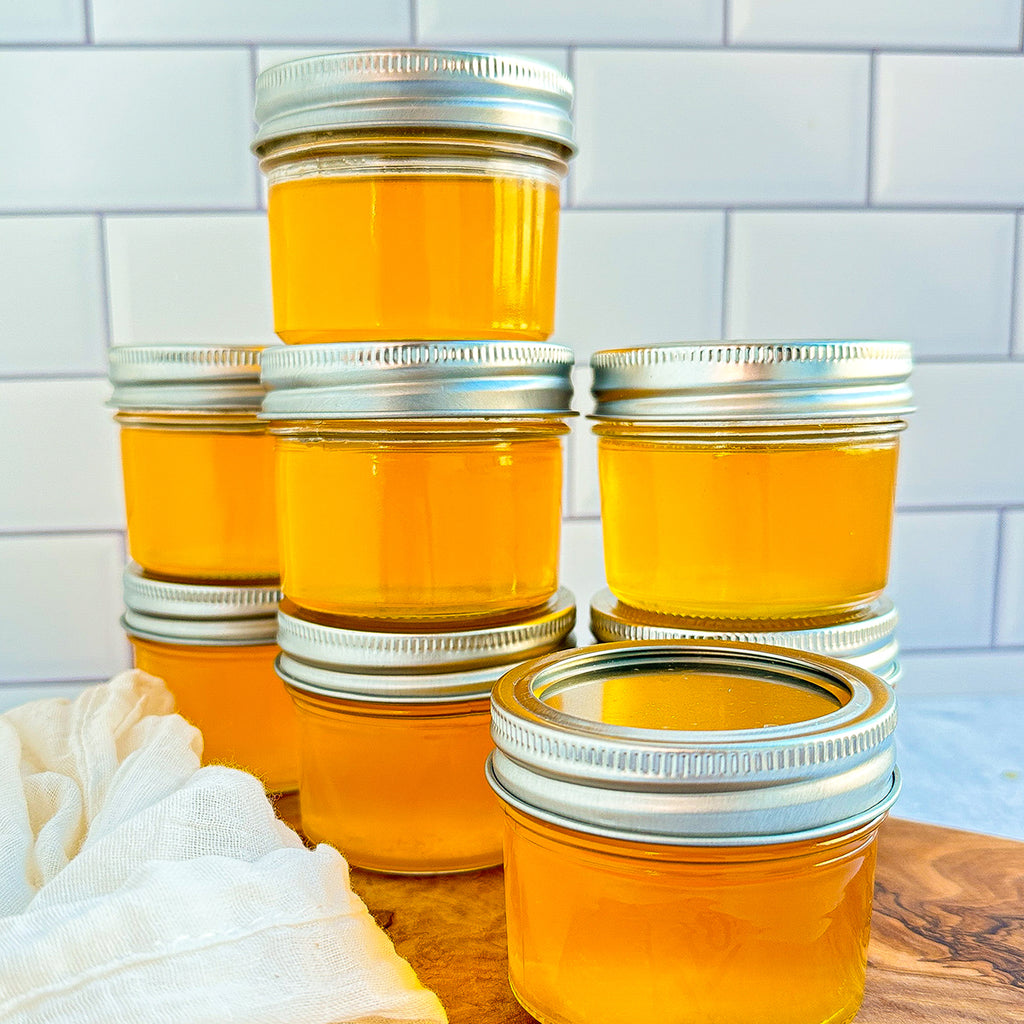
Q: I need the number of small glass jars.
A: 8